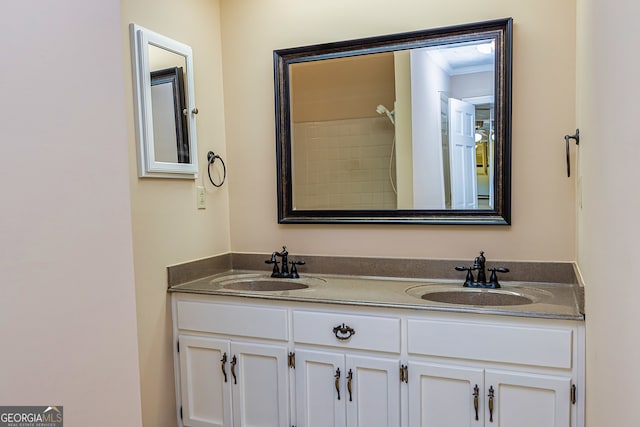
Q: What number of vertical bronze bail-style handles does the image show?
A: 6